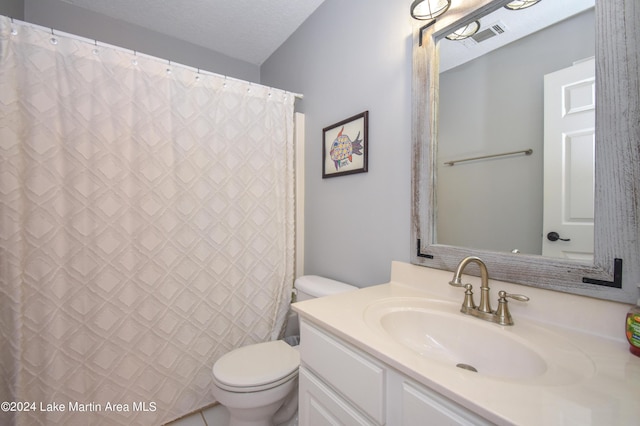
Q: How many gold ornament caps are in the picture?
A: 0